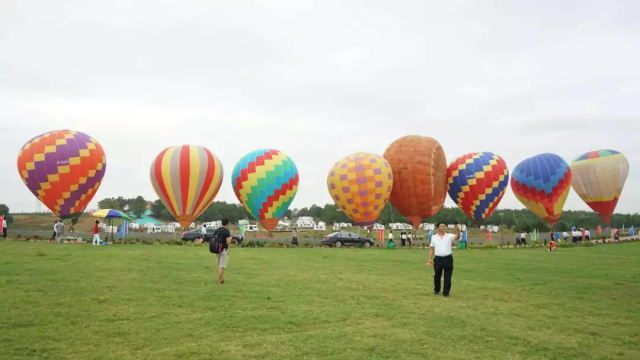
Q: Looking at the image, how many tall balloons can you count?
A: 8